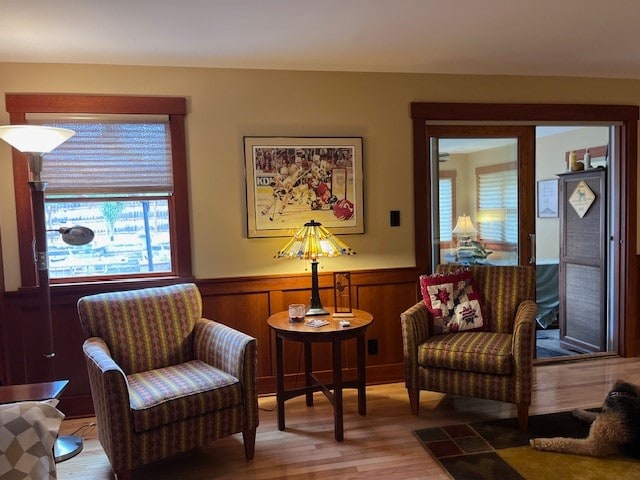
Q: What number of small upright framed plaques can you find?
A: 1